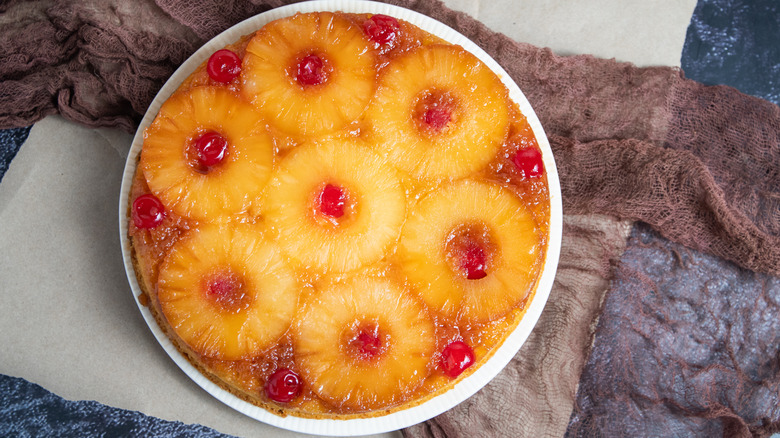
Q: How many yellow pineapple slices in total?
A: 7